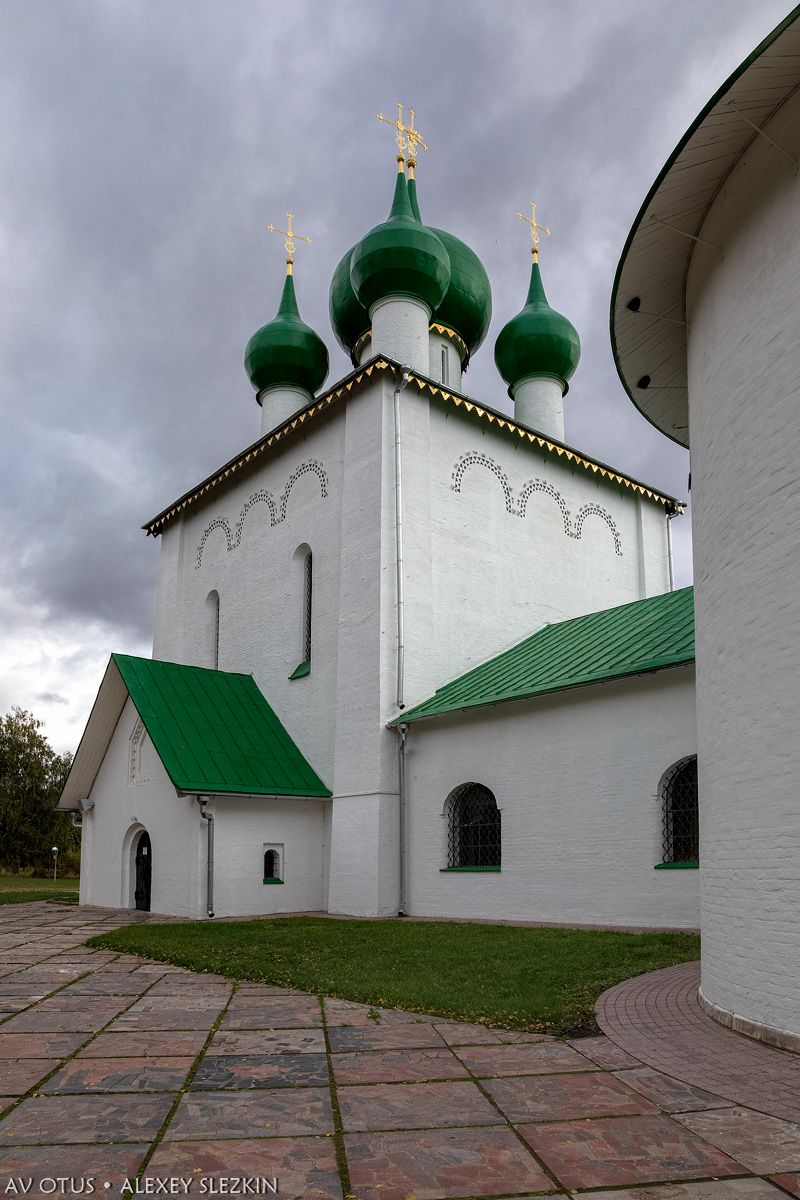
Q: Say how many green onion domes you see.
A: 4